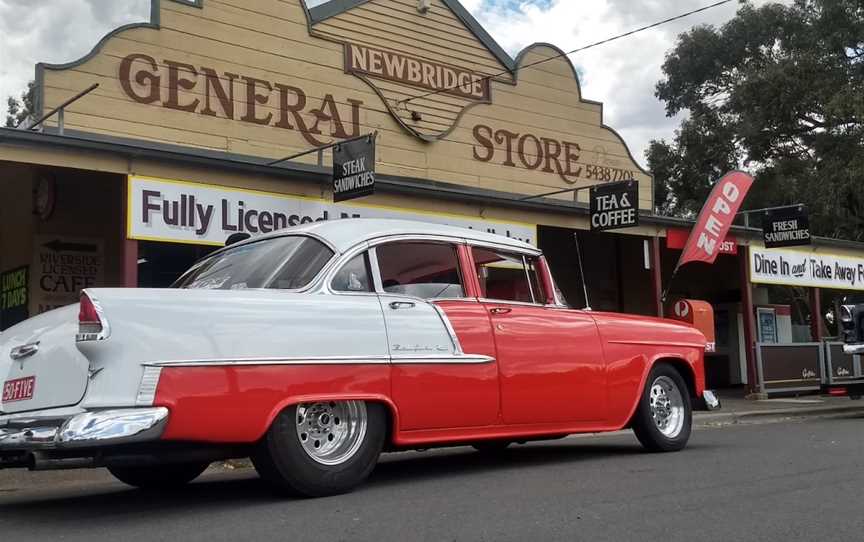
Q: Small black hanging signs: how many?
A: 3